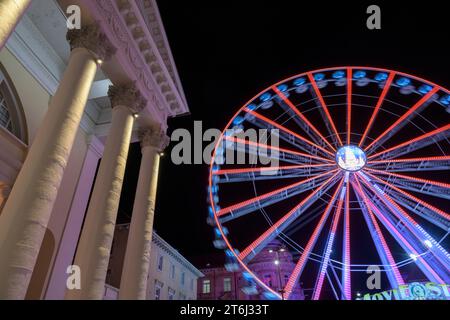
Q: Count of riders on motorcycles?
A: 0